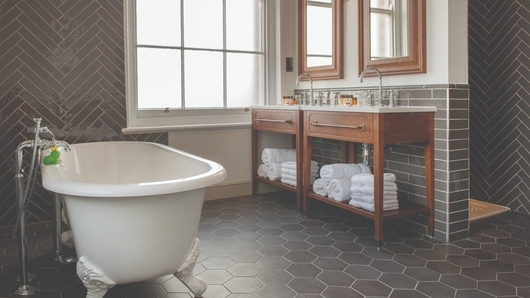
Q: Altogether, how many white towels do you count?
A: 14